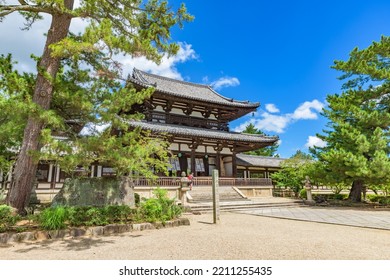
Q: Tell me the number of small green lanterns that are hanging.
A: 2